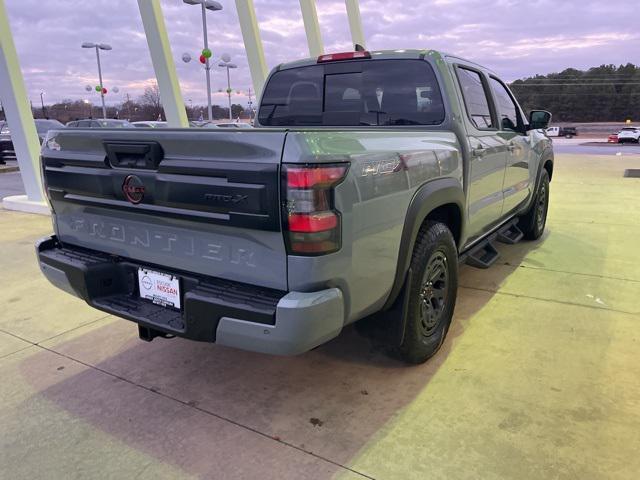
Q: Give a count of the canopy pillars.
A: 5